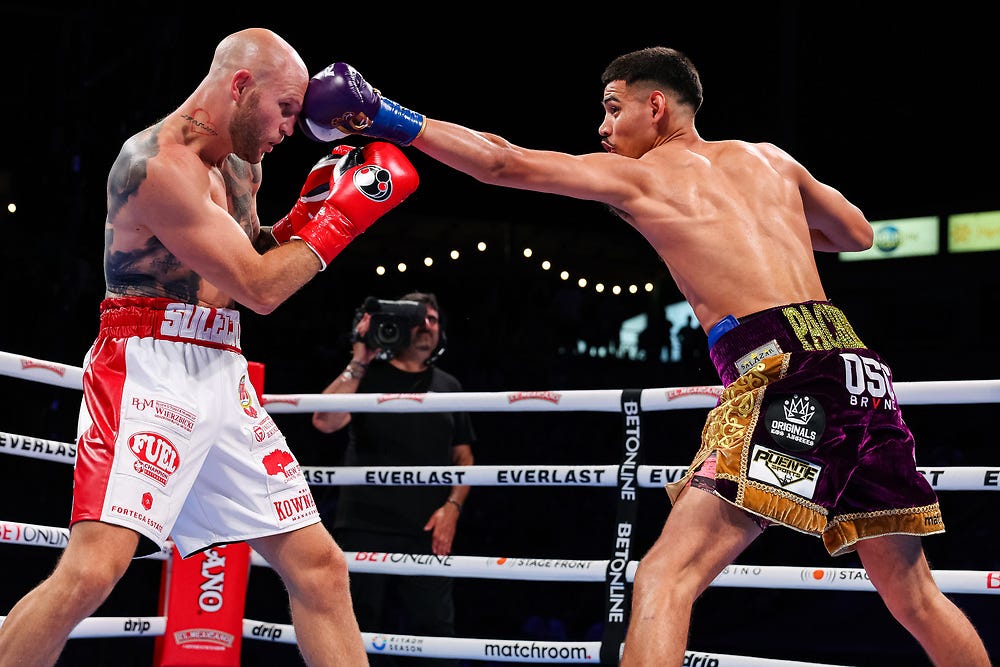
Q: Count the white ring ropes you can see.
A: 4